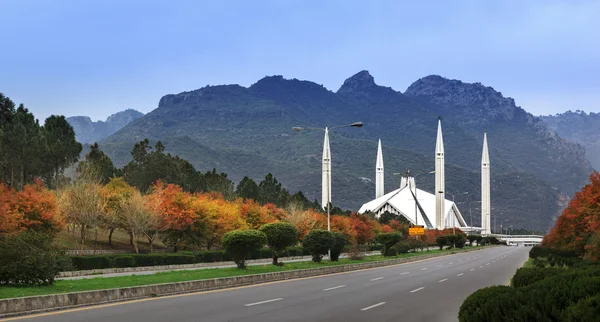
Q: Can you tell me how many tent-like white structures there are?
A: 1